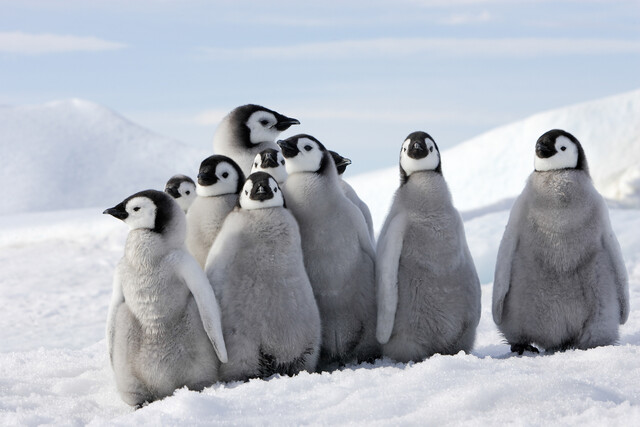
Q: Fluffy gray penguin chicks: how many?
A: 10